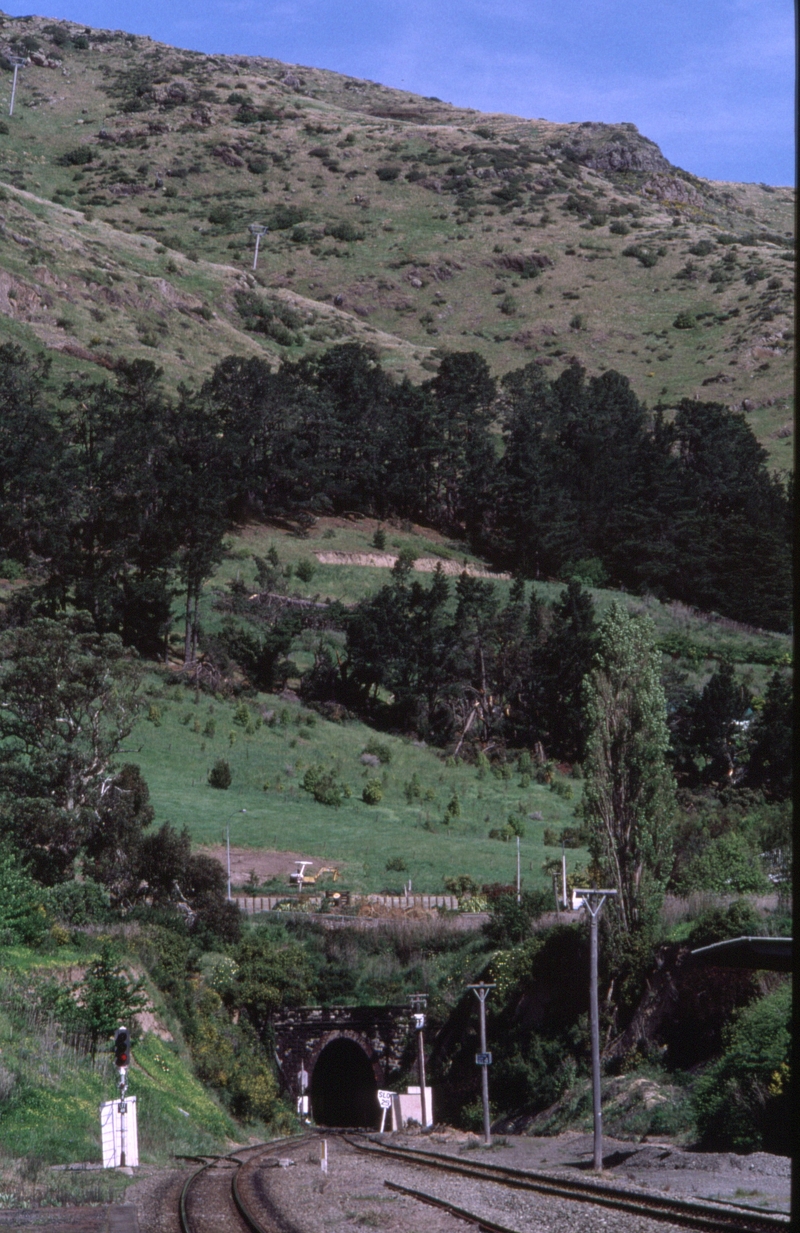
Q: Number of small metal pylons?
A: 2